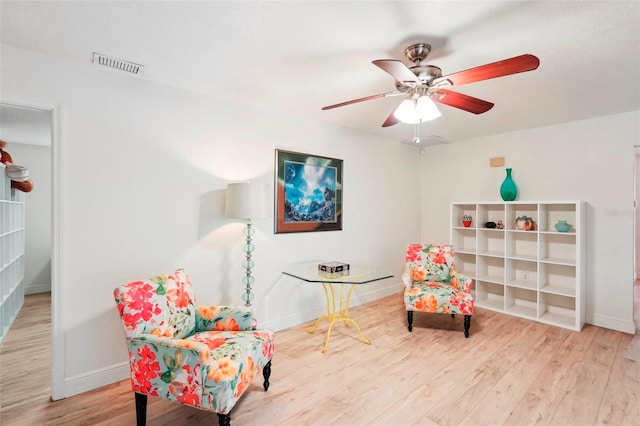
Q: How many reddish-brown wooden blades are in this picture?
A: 5